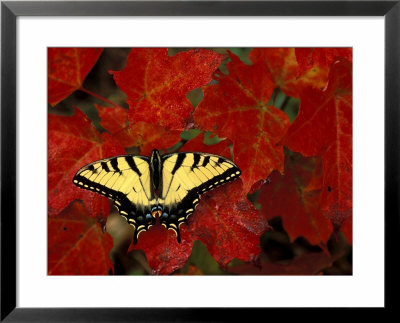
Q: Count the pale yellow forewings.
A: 2